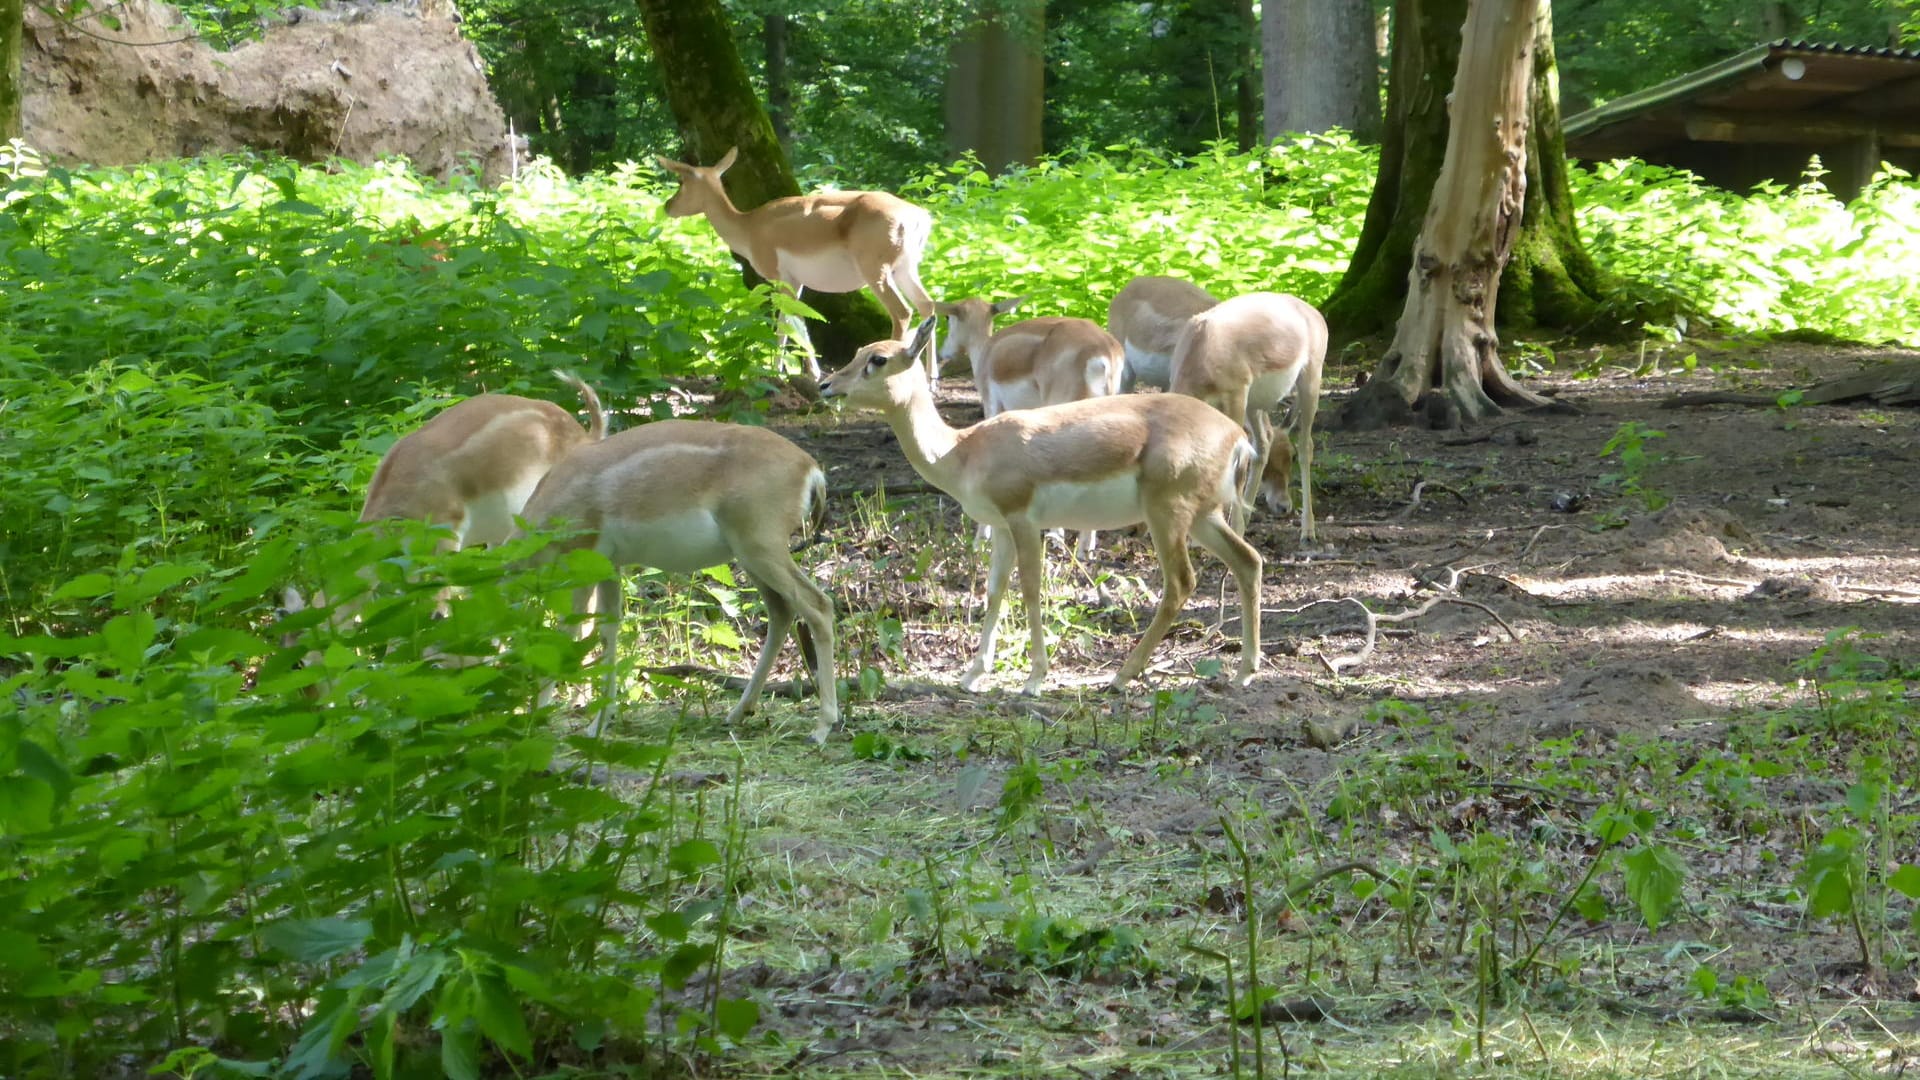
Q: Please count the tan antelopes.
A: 7